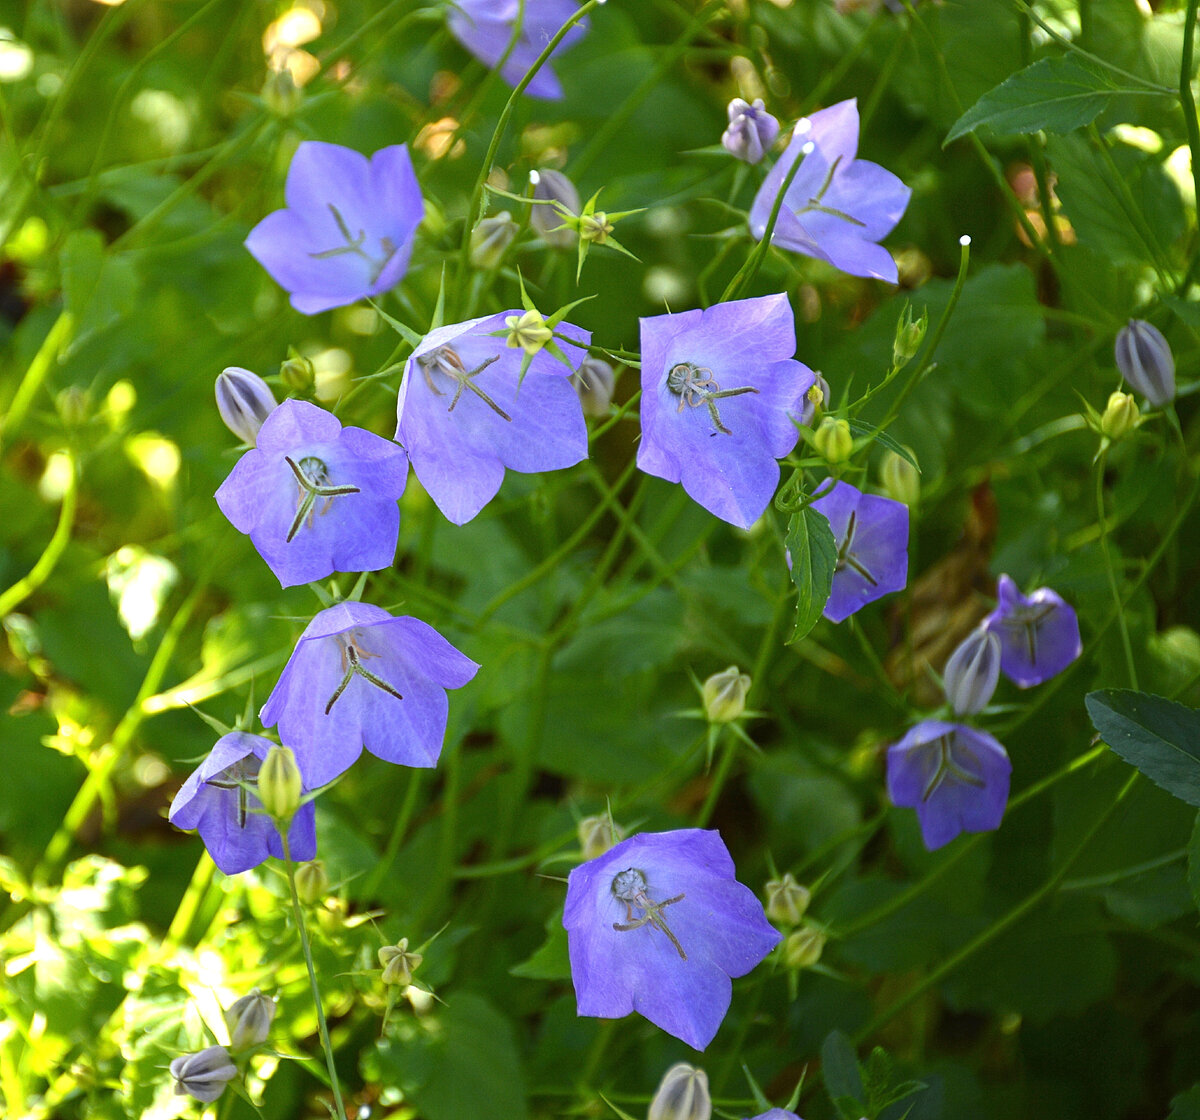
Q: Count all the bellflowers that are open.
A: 12